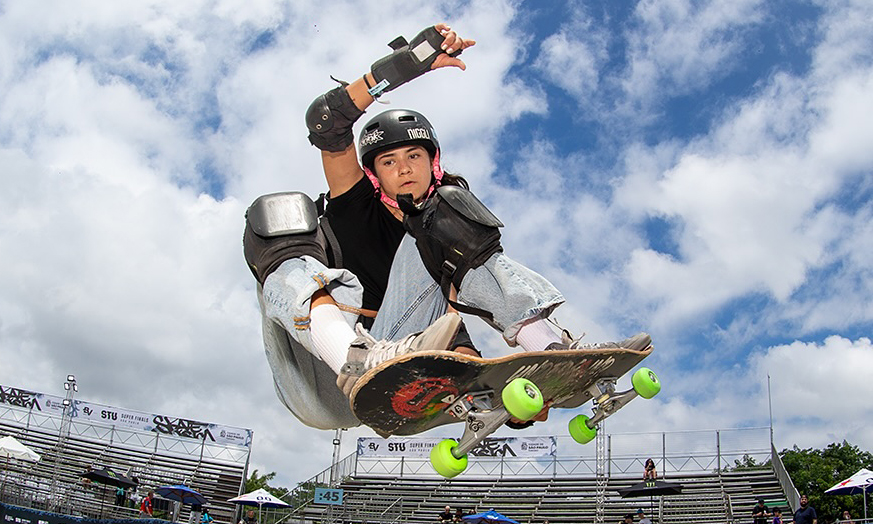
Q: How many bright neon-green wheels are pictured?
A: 4